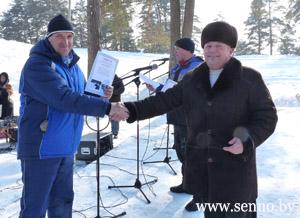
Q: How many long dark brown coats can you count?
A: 1